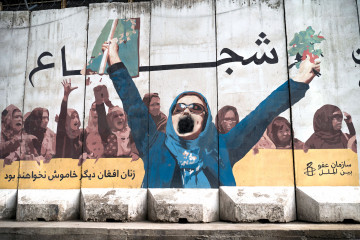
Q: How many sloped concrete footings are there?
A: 6